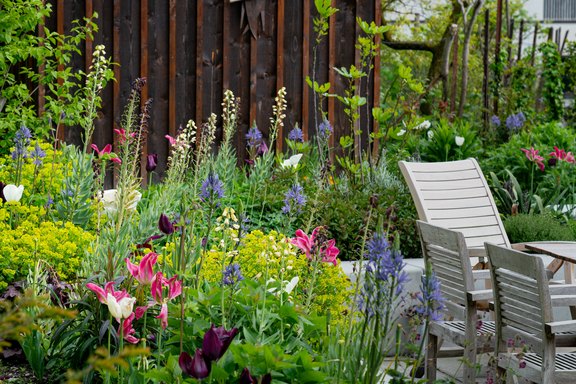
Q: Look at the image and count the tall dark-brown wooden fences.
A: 1